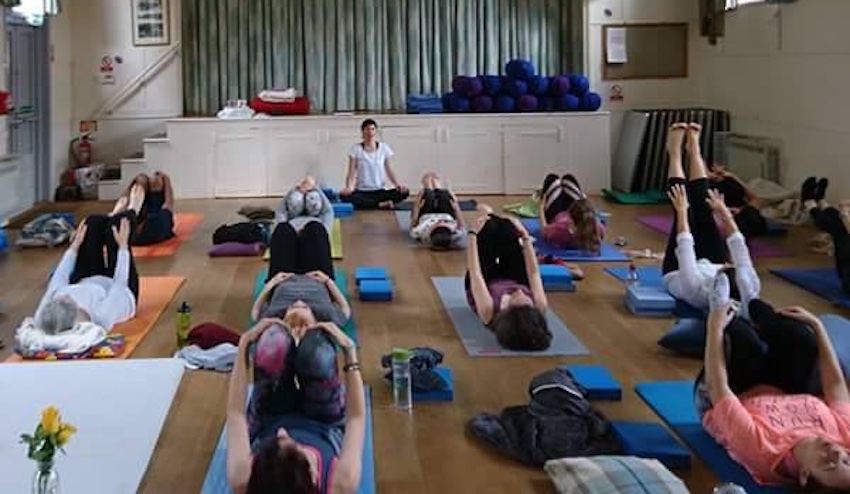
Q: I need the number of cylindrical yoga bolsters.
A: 14